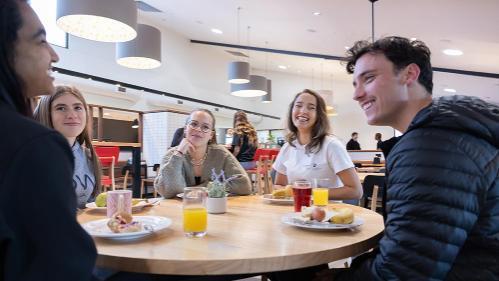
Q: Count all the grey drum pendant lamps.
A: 5